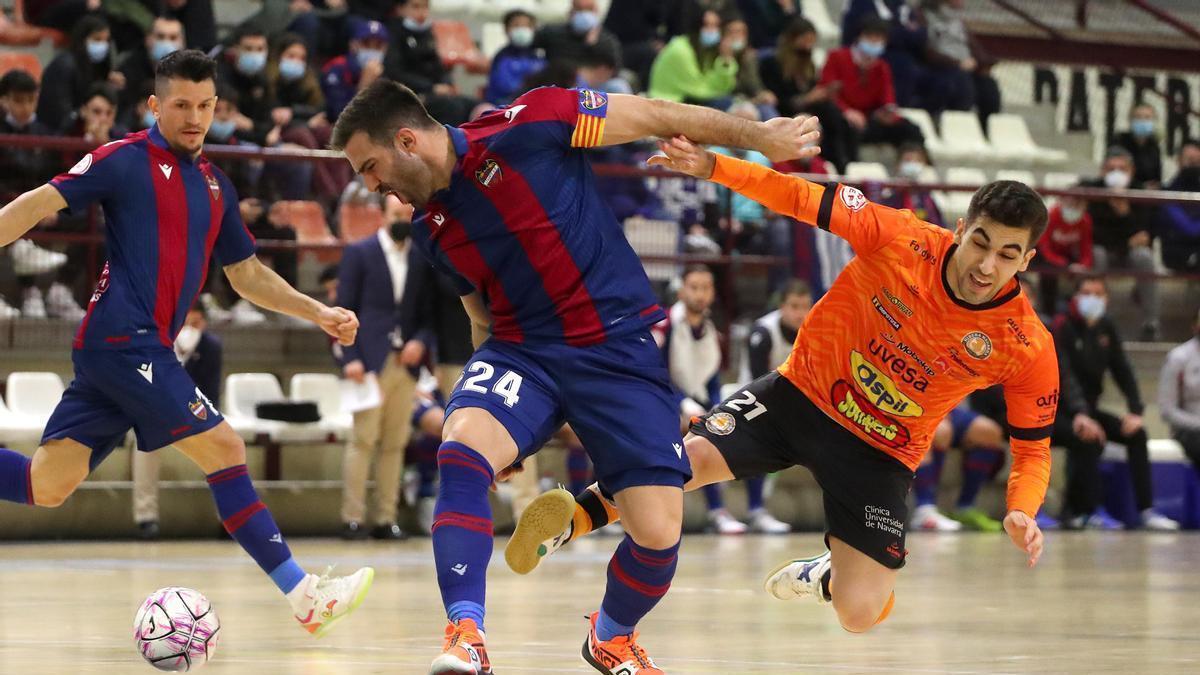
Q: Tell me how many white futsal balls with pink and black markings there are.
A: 1